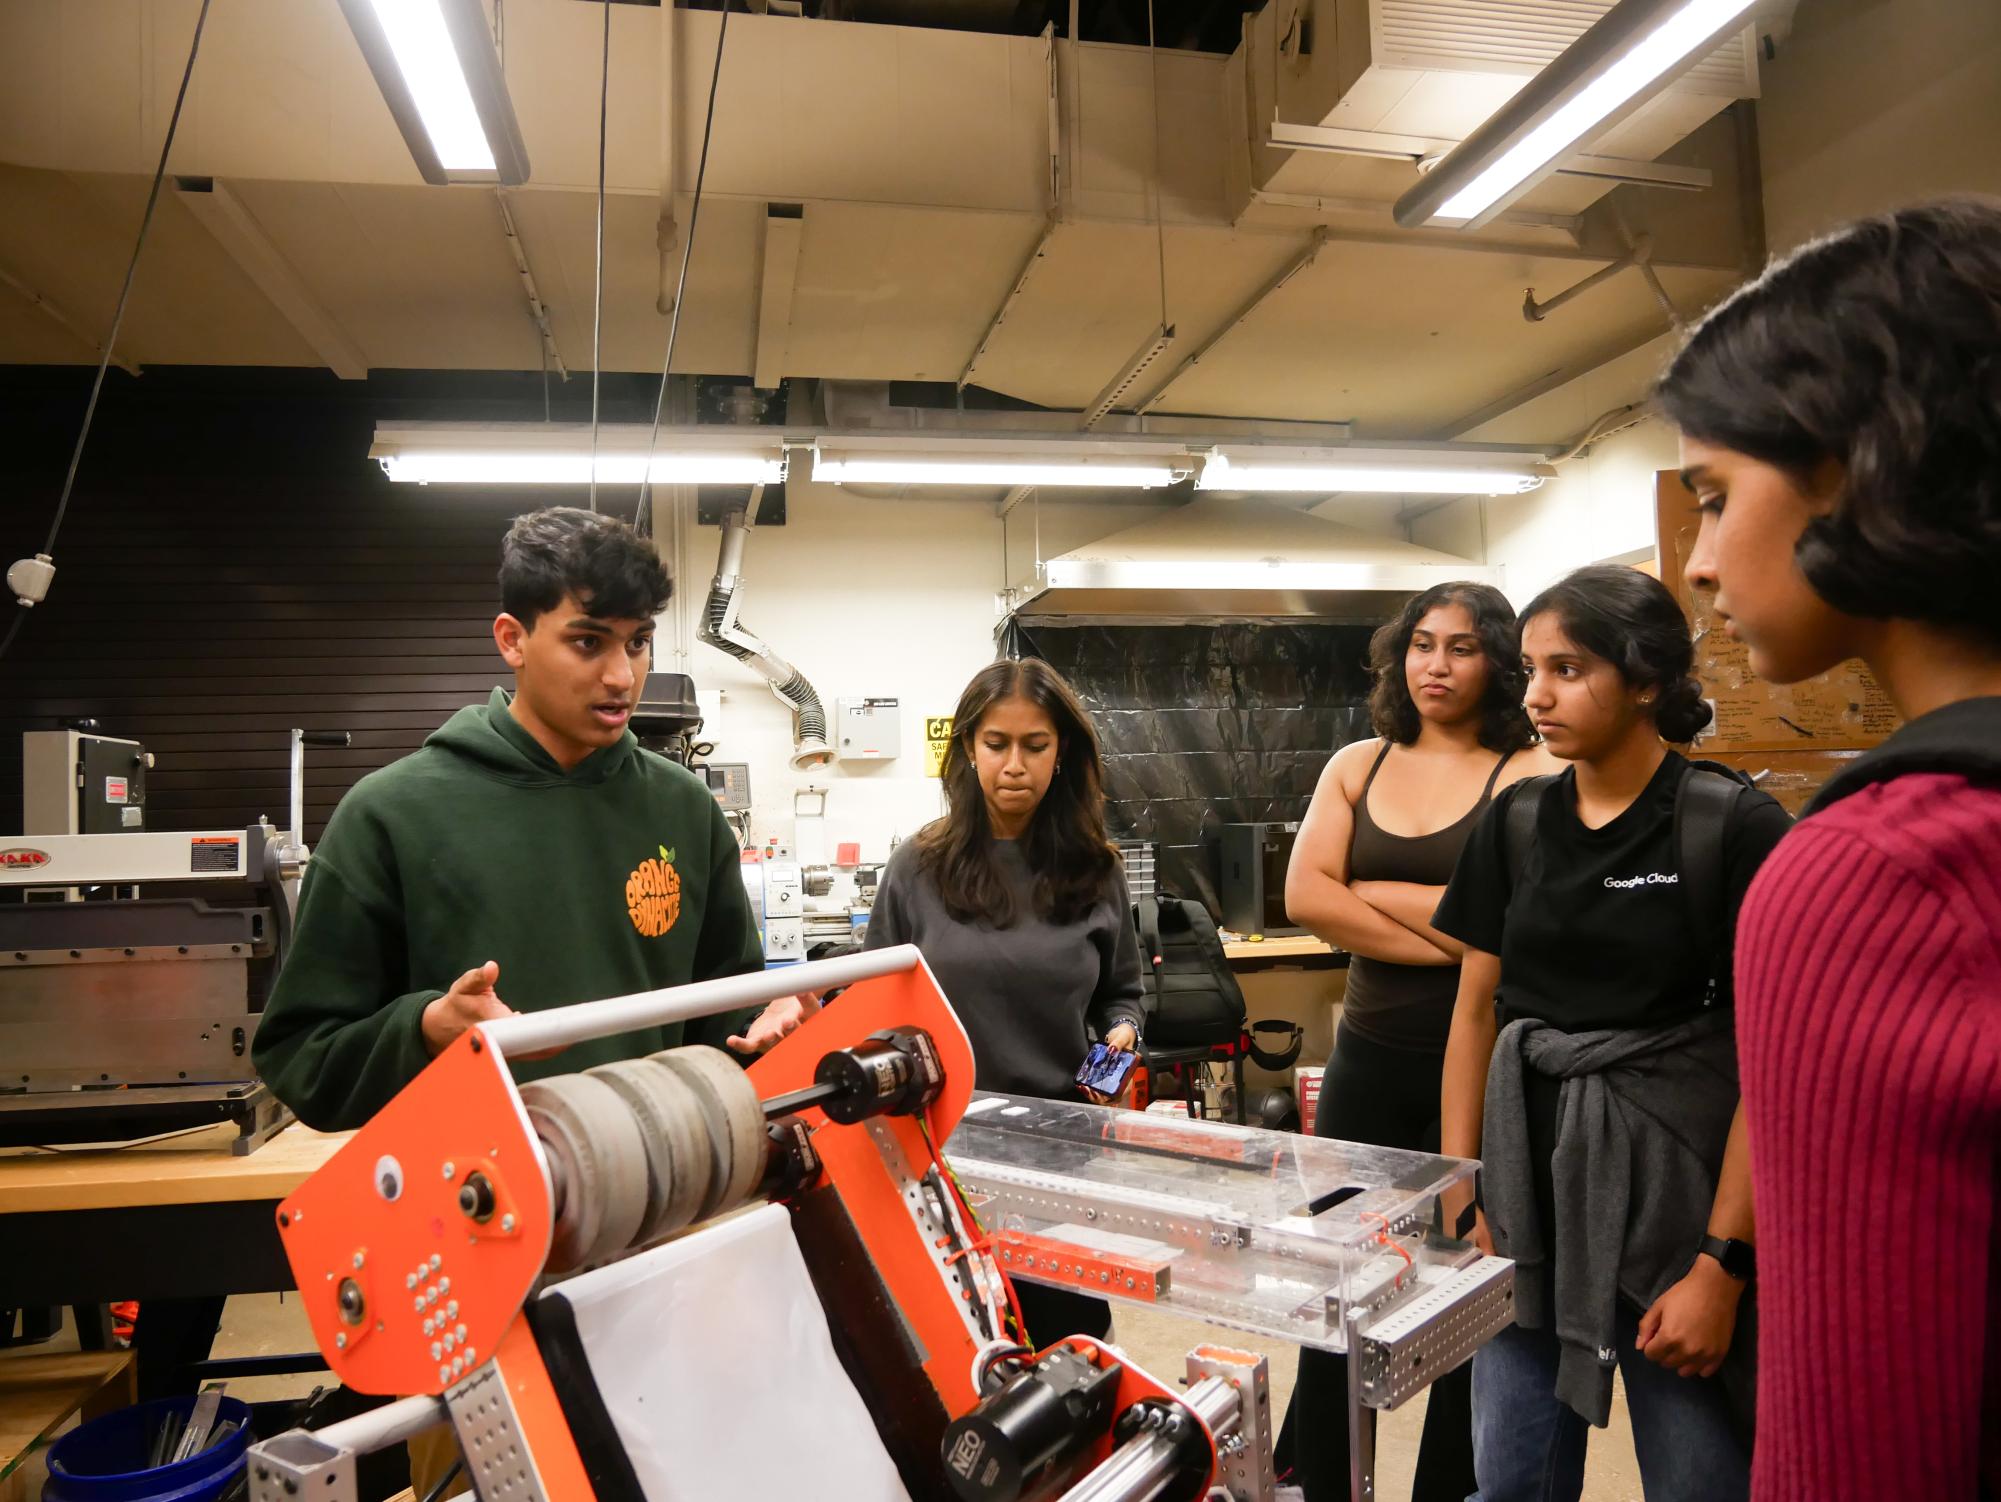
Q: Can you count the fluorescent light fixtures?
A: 5